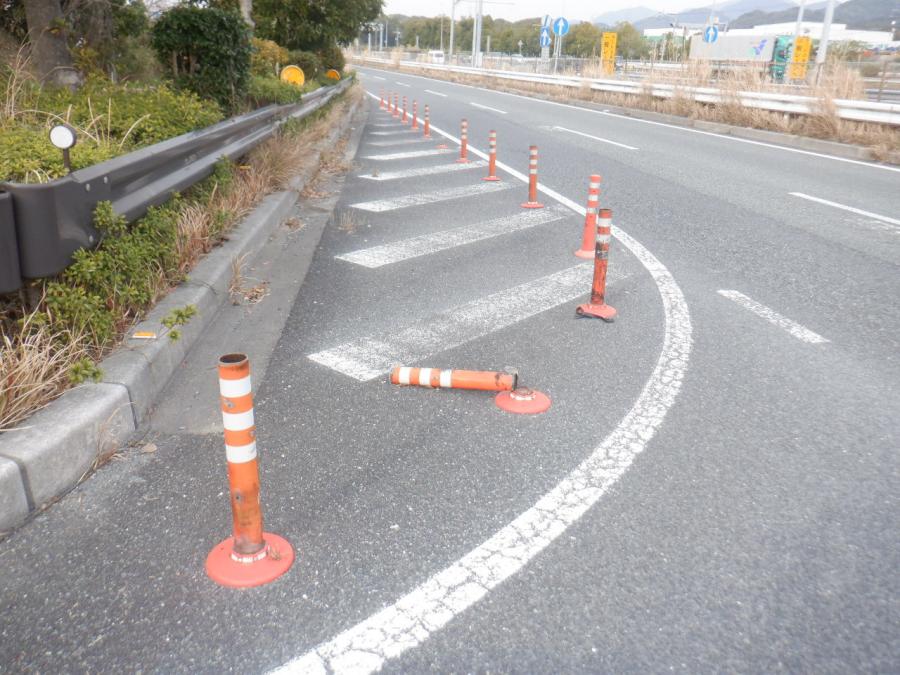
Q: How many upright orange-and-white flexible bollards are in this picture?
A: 12